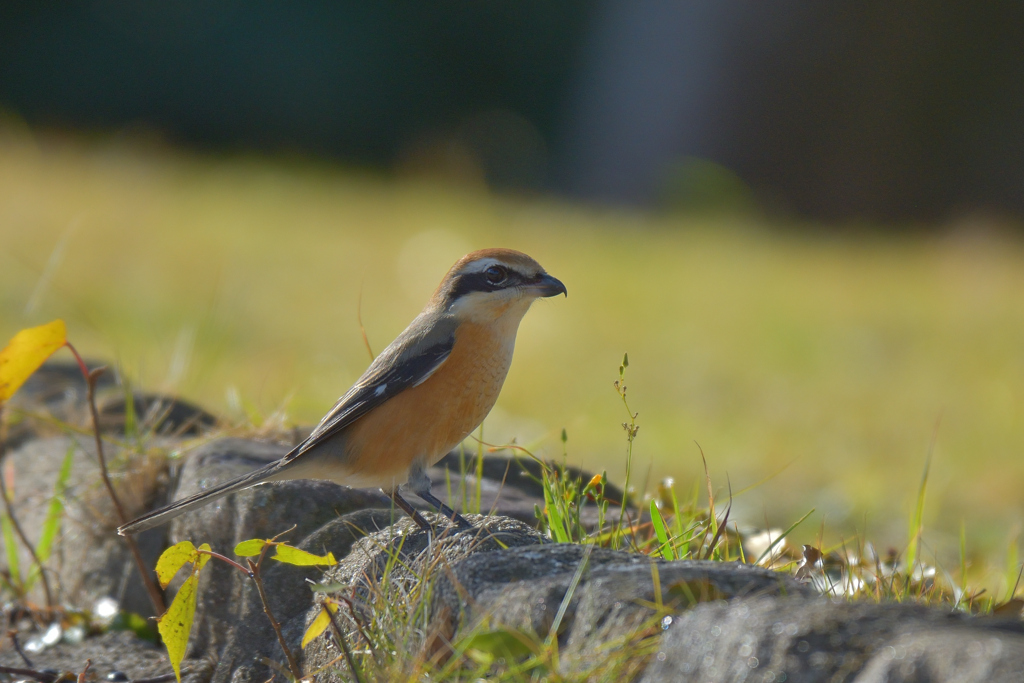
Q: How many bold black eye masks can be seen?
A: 1